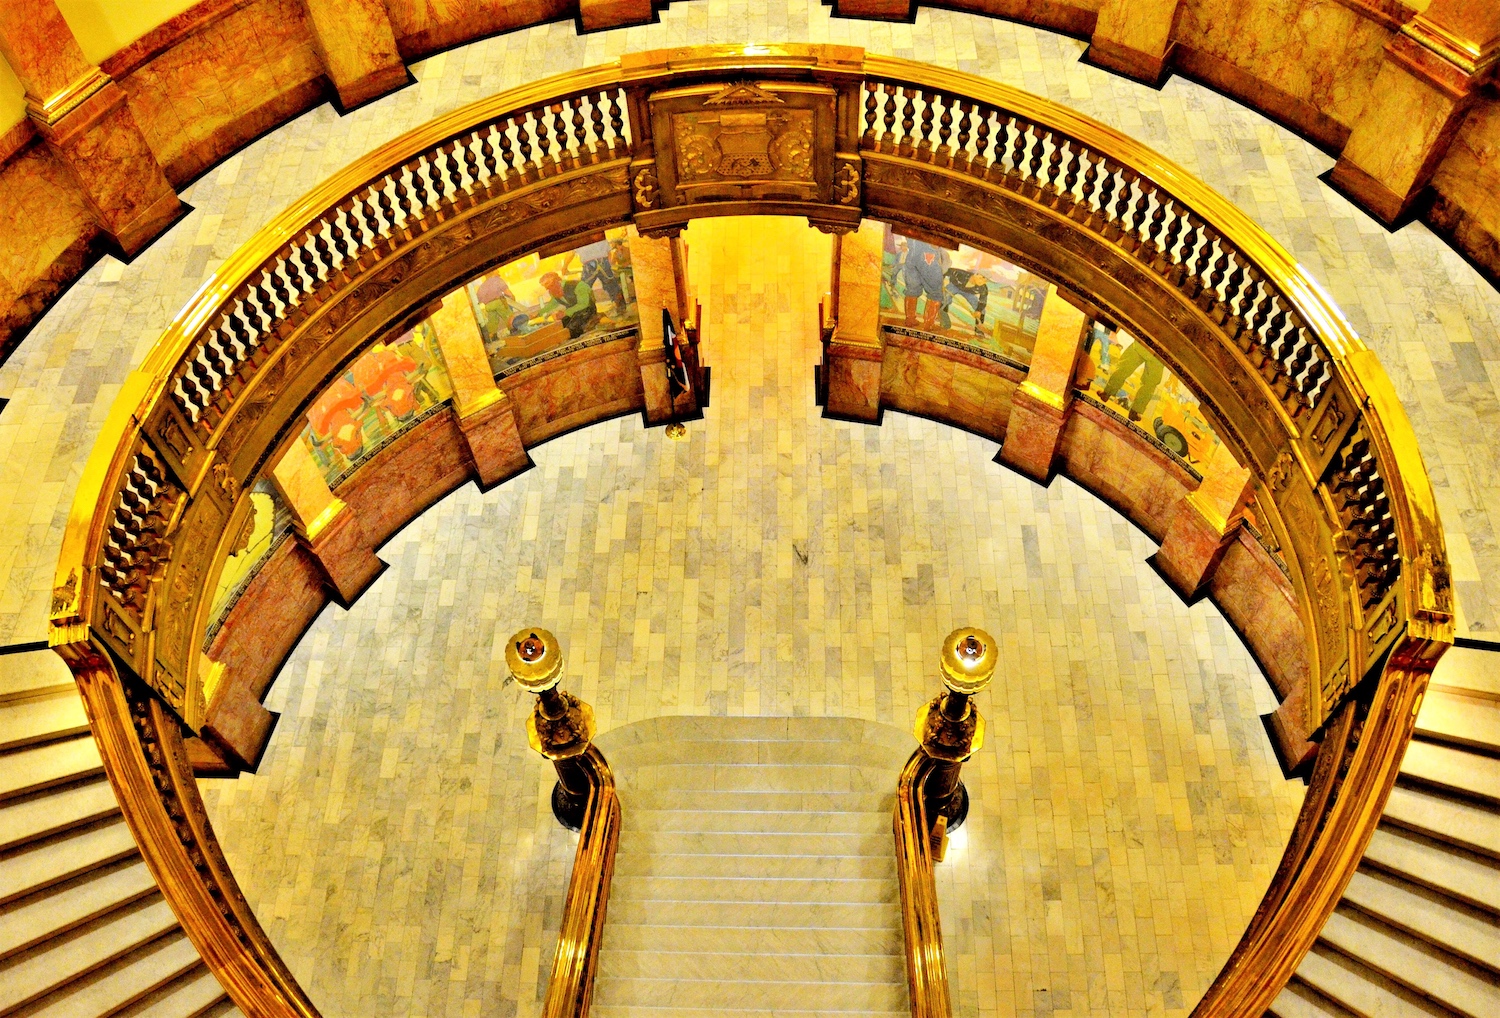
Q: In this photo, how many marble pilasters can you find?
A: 14